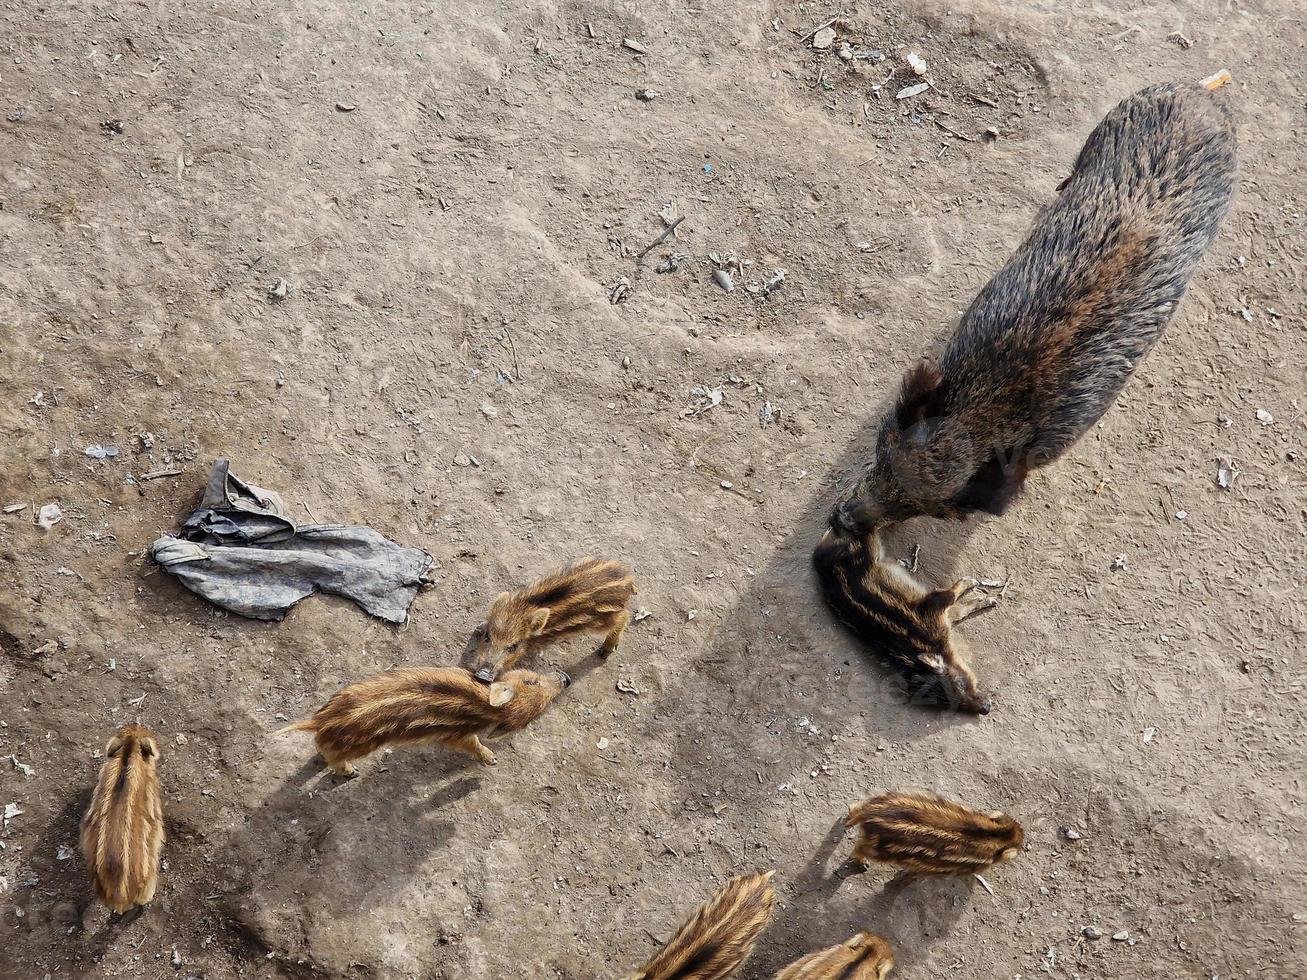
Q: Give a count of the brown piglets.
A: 6